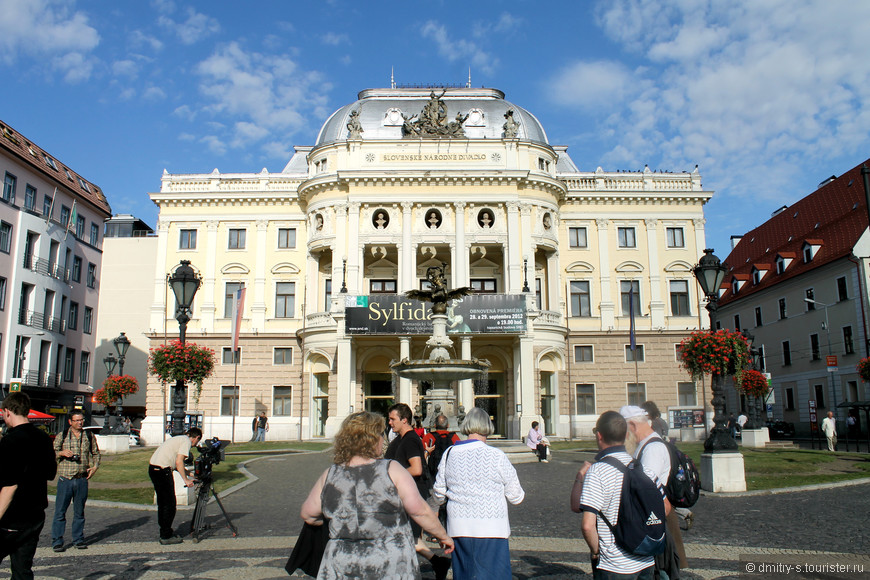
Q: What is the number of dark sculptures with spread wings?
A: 1